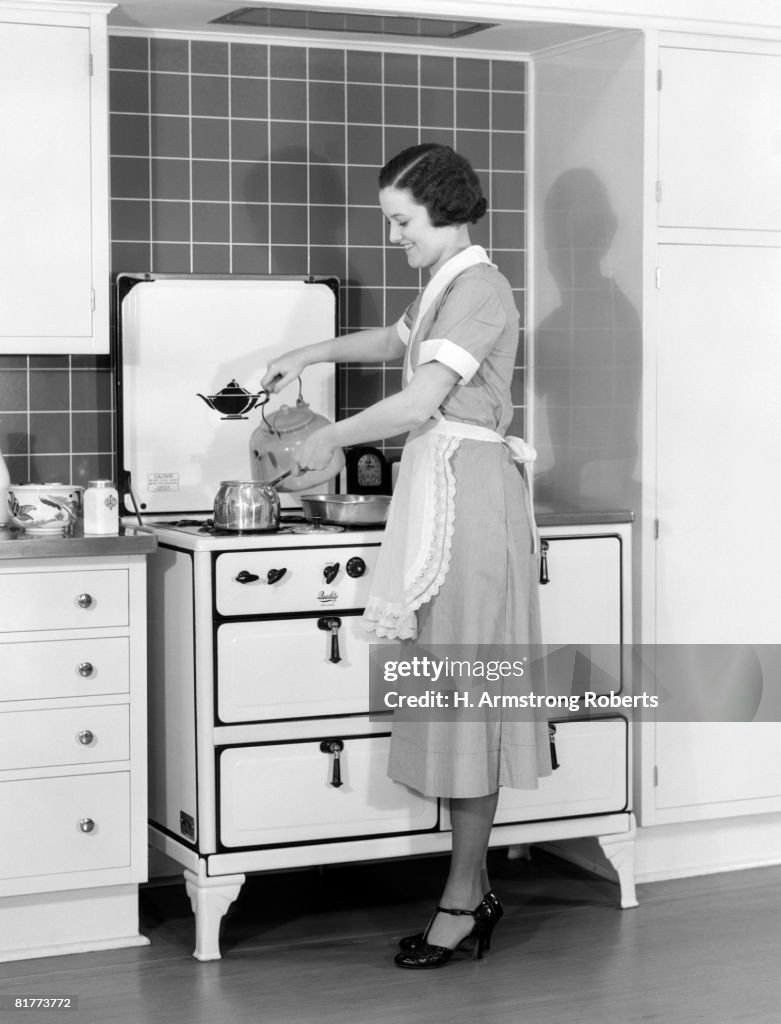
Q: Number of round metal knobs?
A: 4